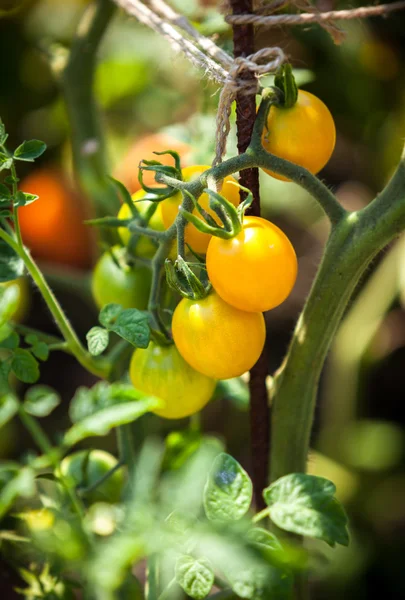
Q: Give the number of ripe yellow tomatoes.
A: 4